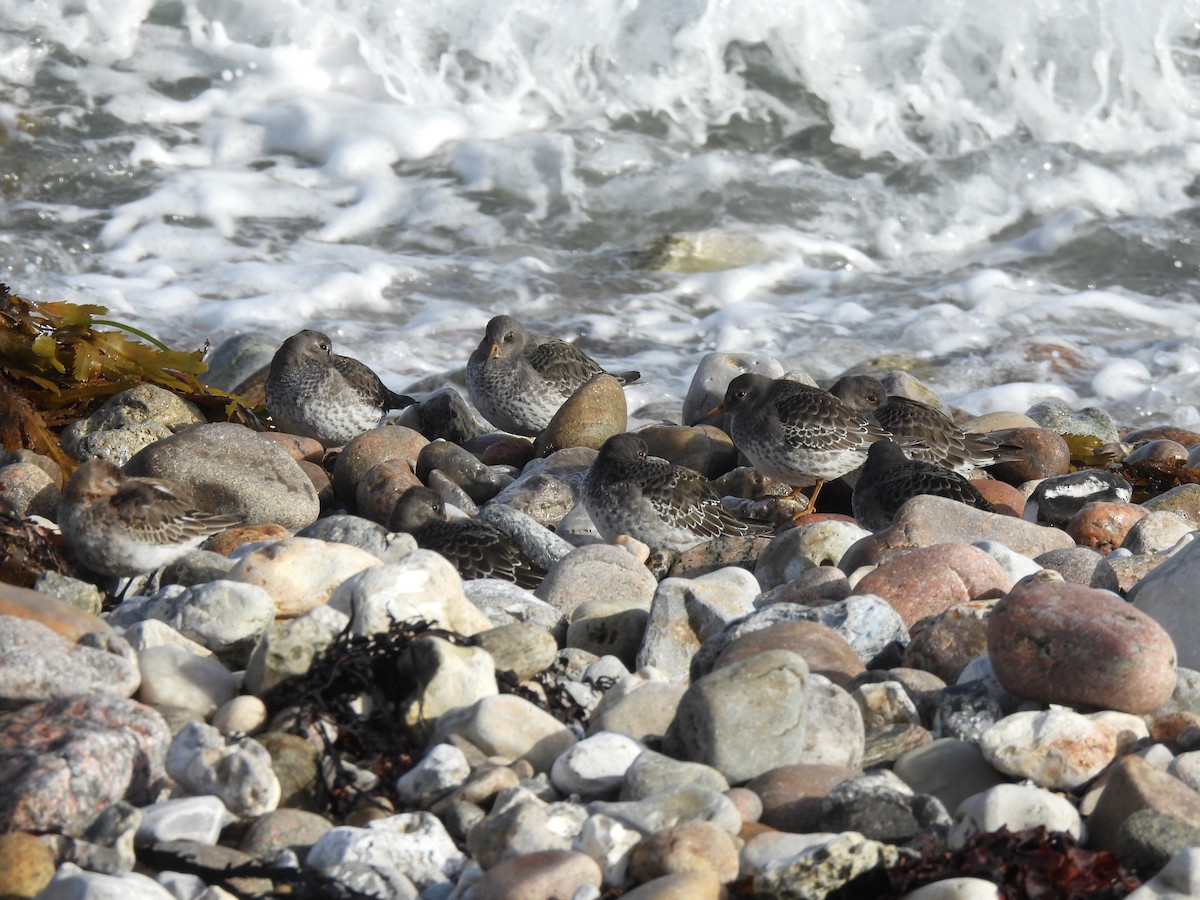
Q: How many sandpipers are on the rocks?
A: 8